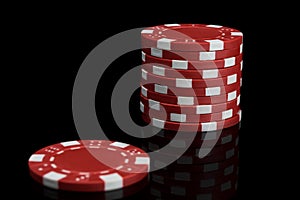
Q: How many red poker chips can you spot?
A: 11